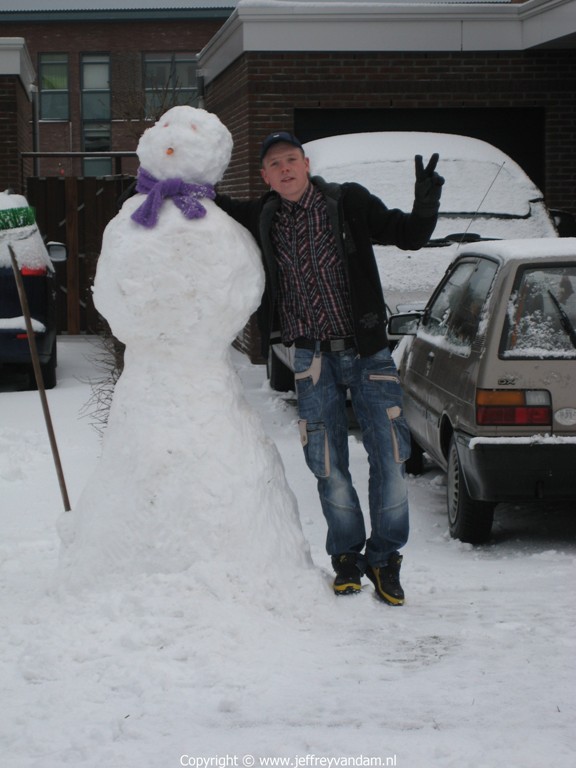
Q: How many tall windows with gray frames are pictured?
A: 3